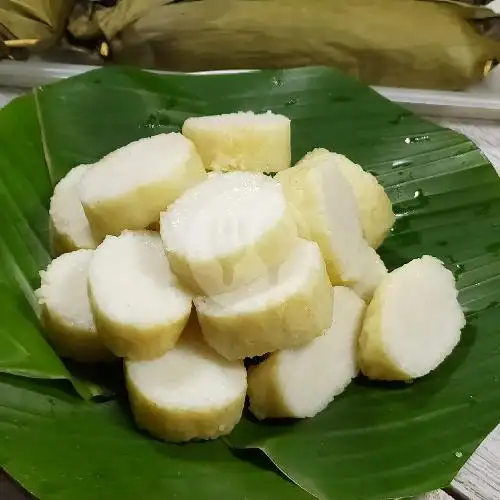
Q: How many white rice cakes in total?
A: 12